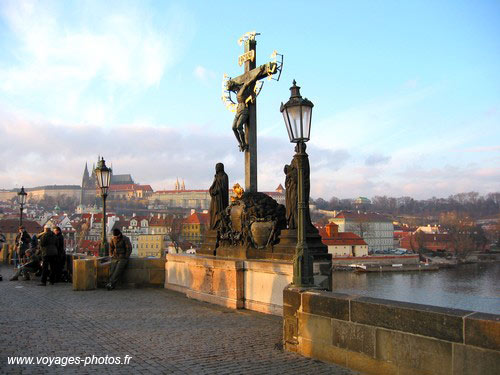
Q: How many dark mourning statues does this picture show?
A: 2